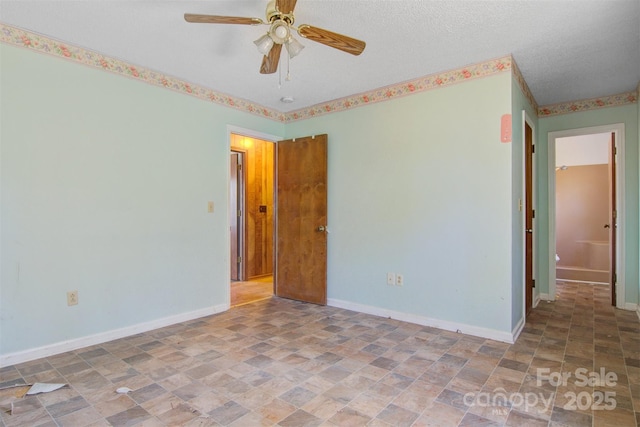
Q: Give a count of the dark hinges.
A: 3